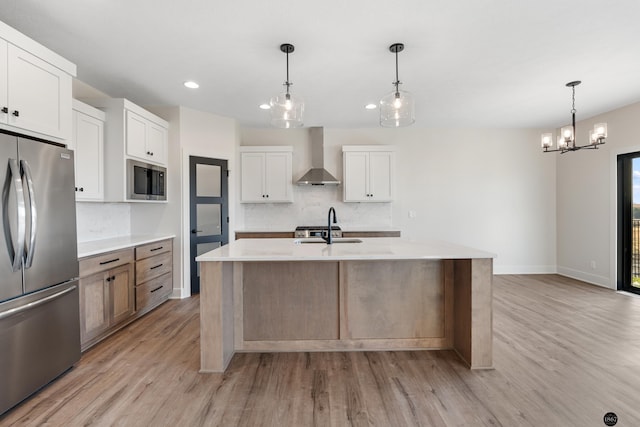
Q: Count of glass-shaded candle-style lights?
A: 5